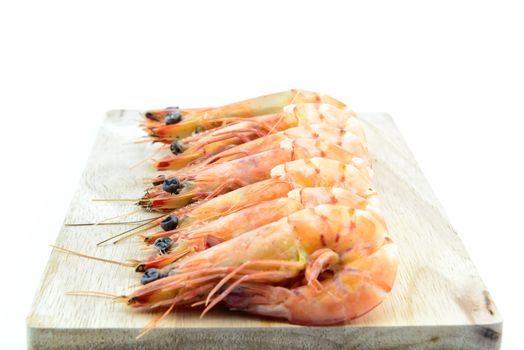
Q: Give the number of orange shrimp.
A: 7